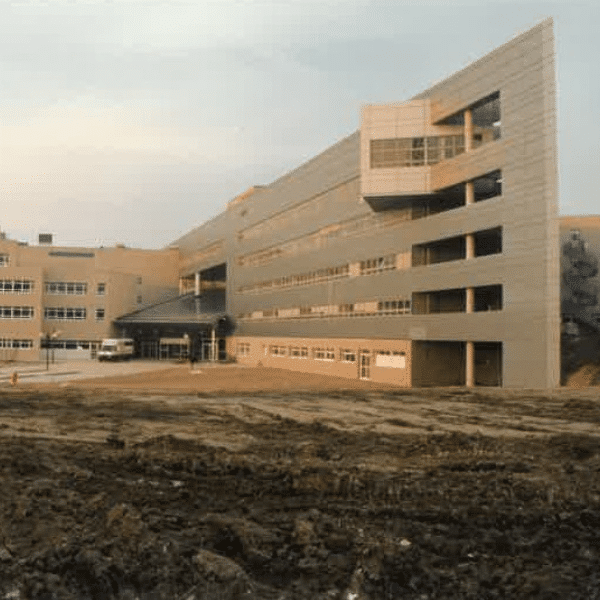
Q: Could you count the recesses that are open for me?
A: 5